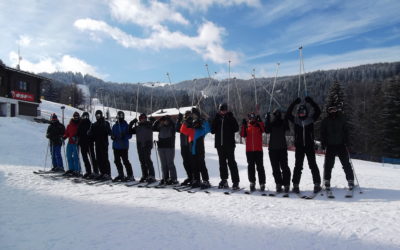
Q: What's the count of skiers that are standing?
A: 14